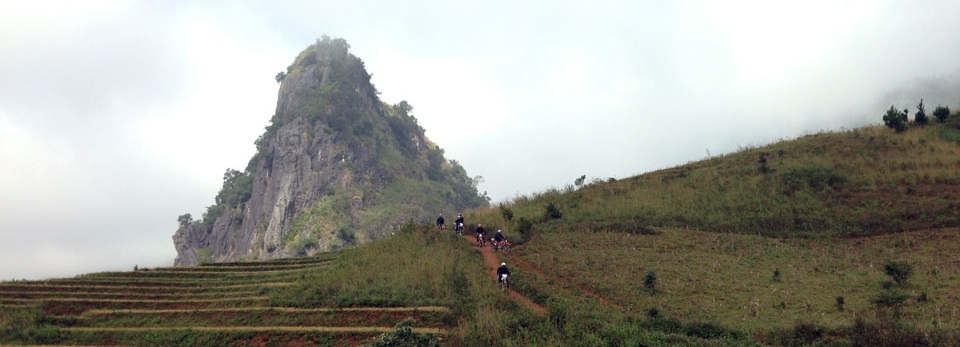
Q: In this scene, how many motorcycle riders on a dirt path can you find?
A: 5